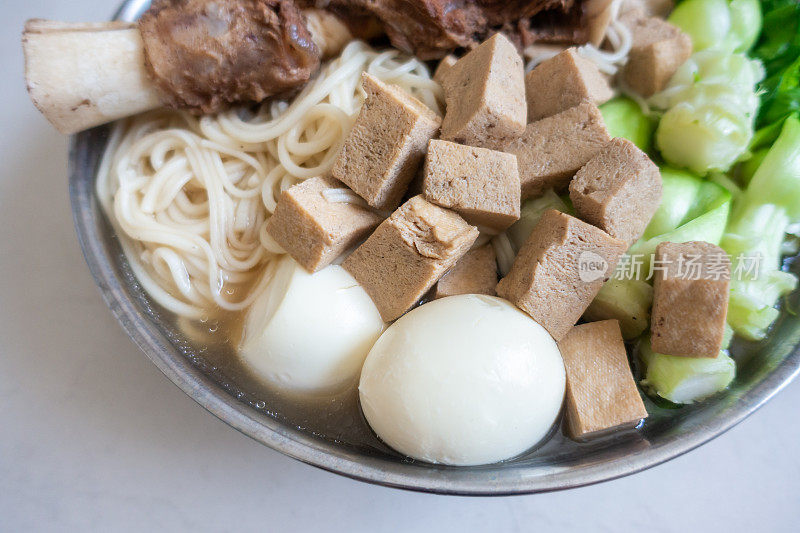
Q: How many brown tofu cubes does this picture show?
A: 14